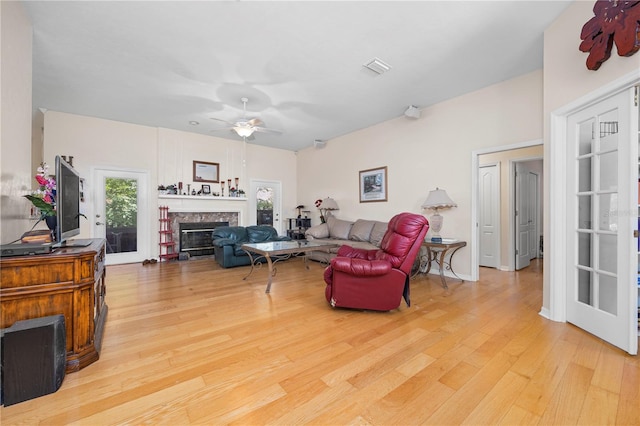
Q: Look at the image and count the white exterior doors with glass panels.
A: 2